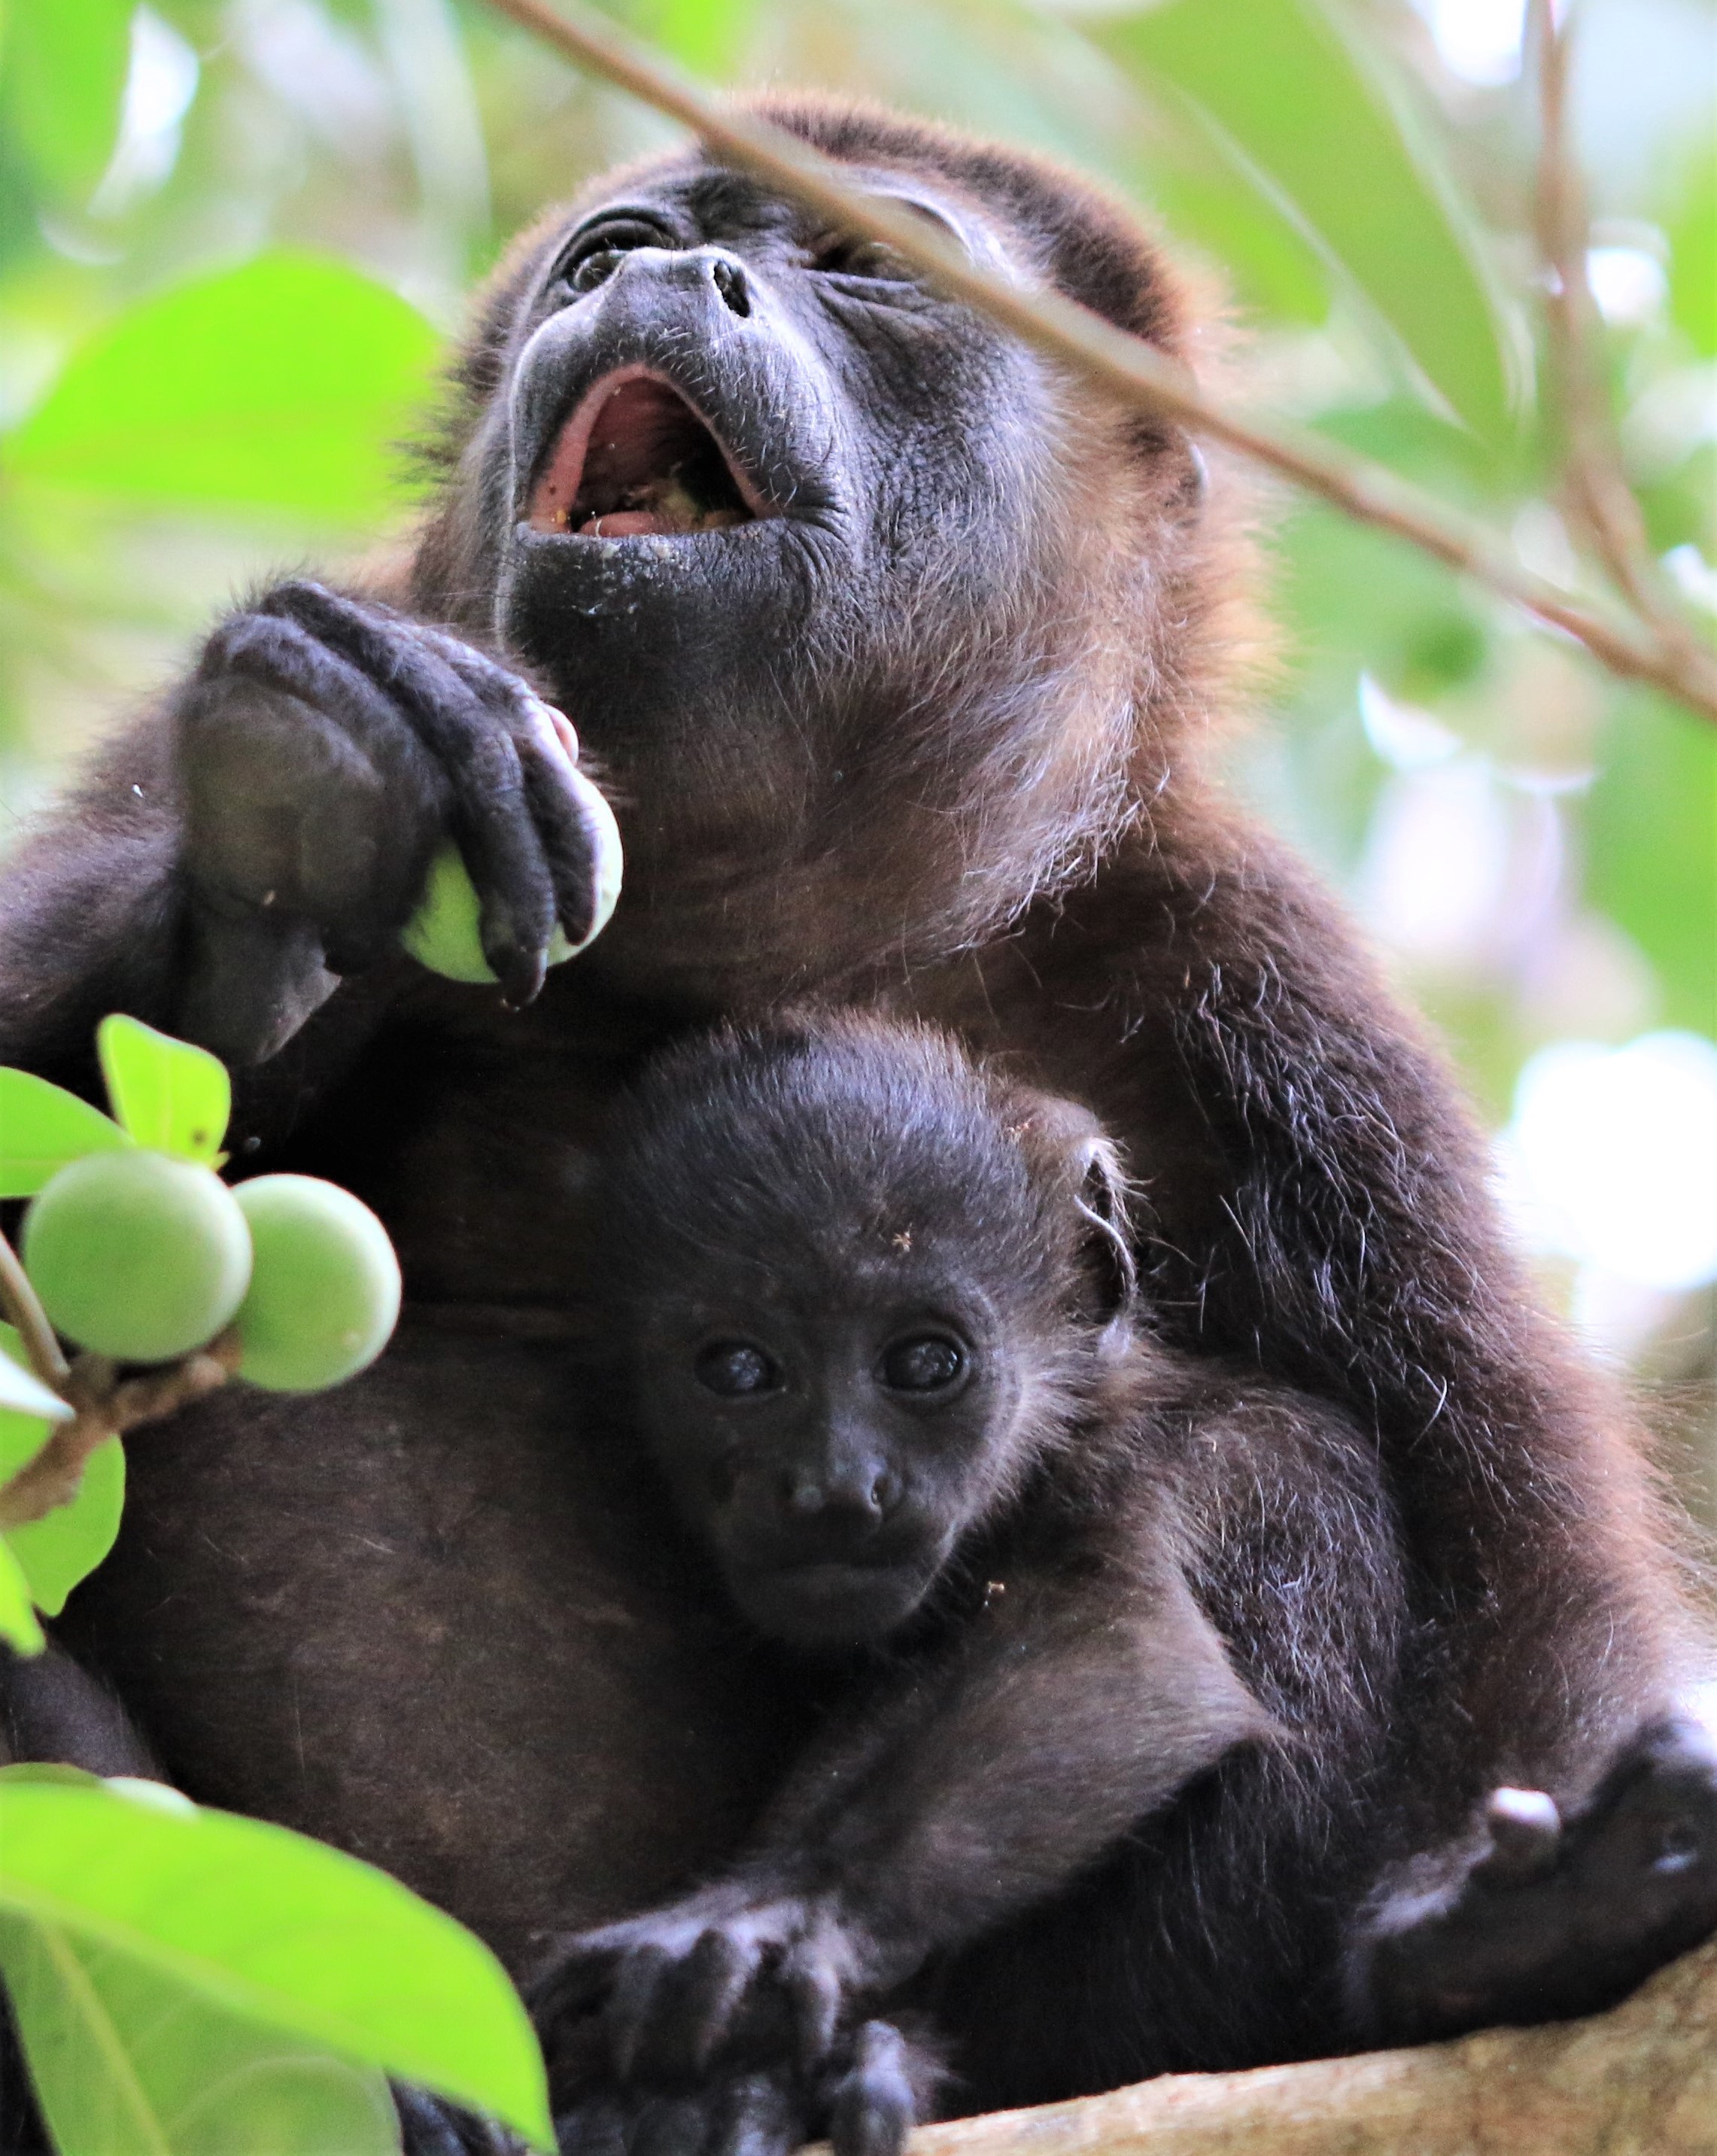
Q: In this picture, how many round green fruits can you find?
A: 3